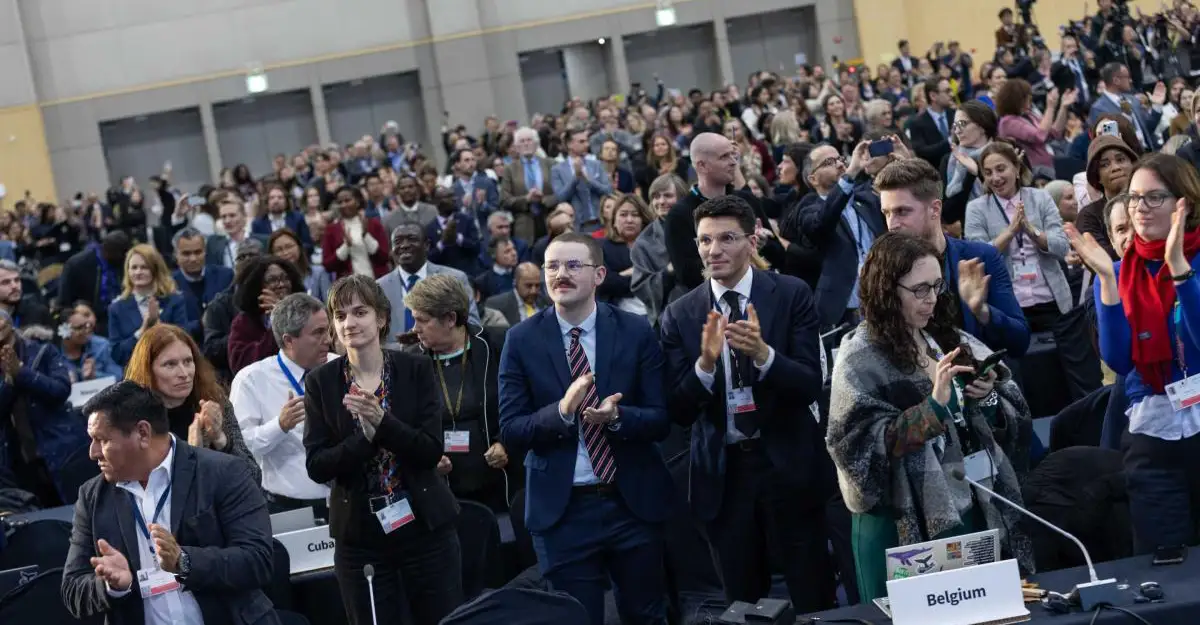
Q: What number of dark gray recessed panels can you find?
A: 6